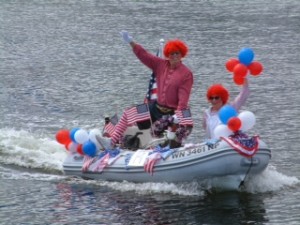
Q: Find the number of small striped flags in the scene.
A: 3